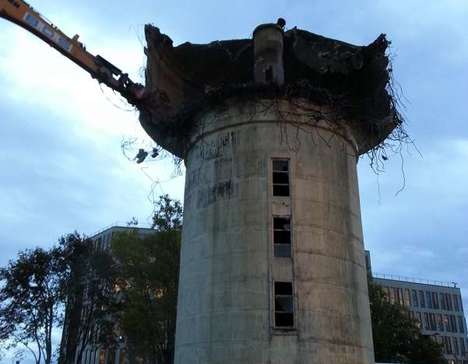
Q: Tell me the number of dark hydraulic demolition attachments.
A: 1